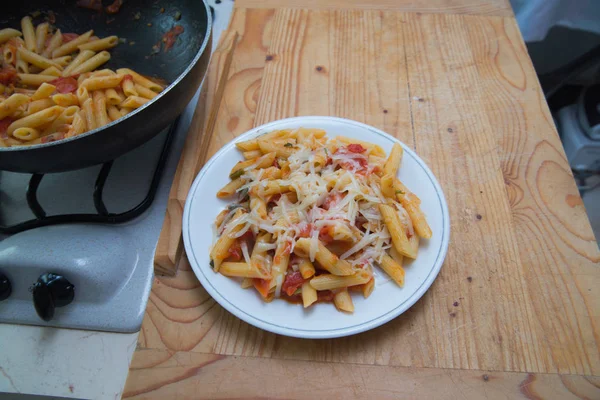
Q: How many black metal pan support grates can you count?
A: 1